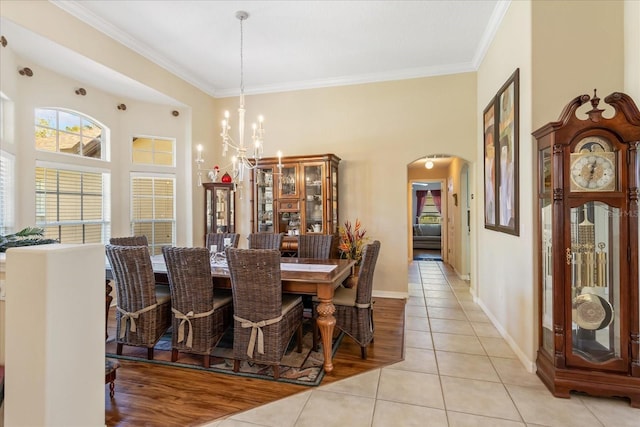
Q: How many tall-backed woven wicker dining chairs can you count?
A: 8